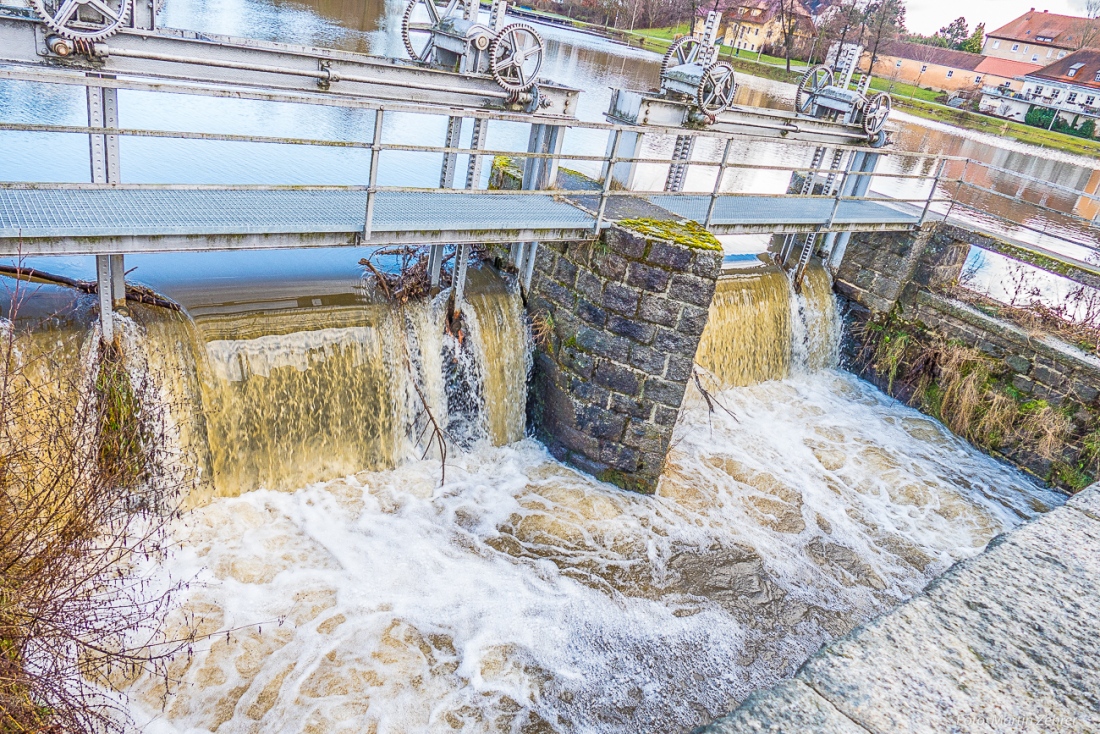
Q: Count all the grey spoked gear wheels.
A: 7